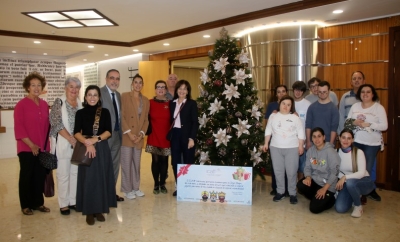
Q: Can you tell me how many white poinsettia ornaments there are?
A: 12